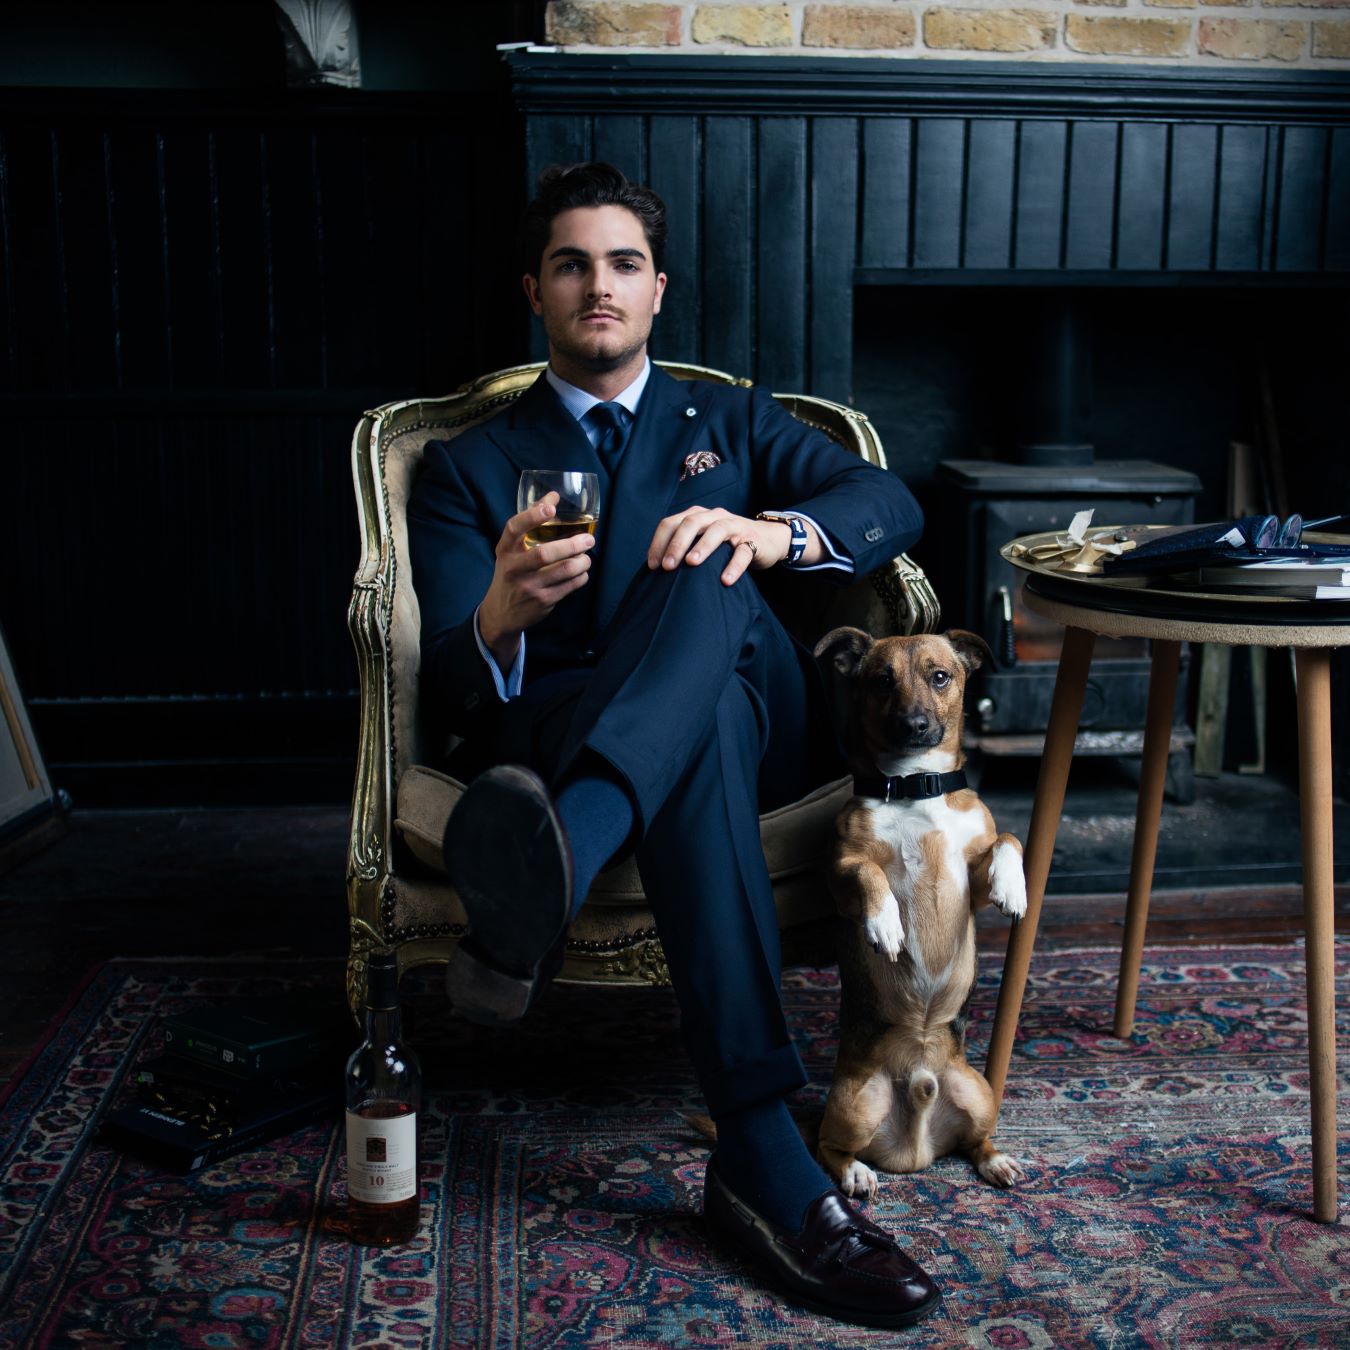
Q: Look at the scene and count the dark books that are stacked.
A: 3